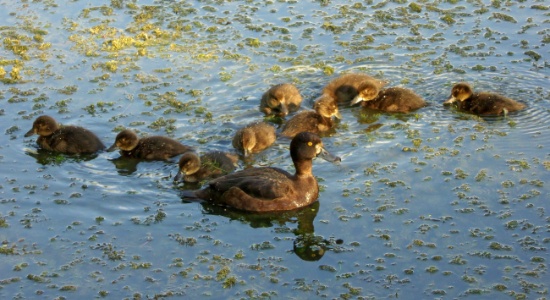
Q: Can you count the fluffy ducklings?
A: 9